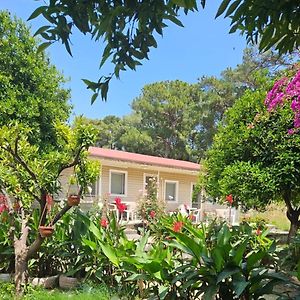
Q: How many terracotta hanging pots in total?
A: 2